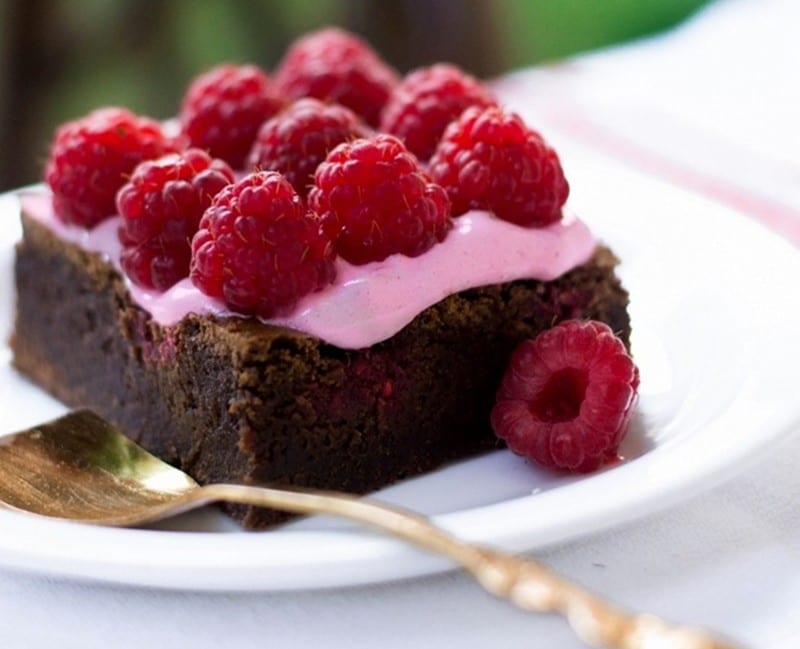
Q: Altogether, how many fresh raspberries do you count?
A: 10